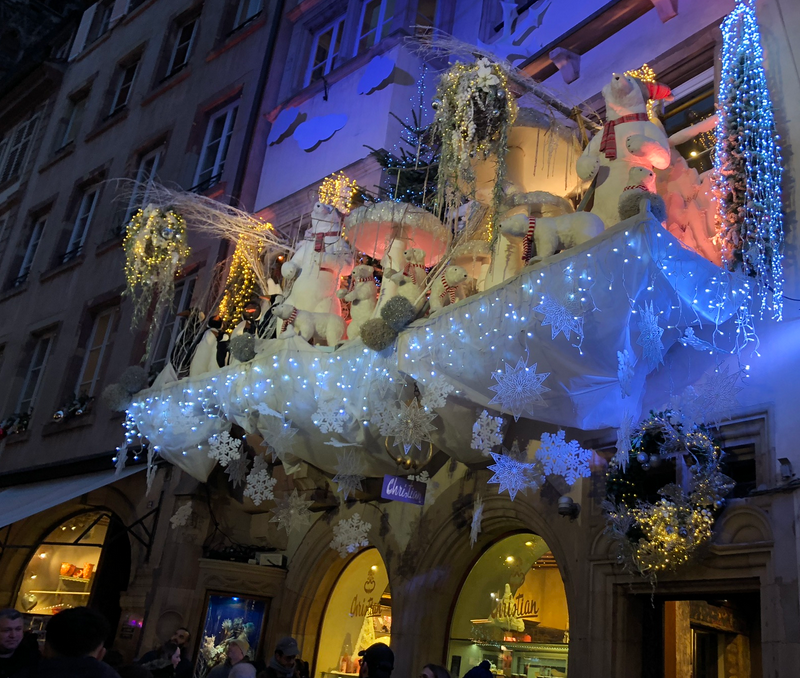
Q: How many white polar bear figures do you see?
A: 8